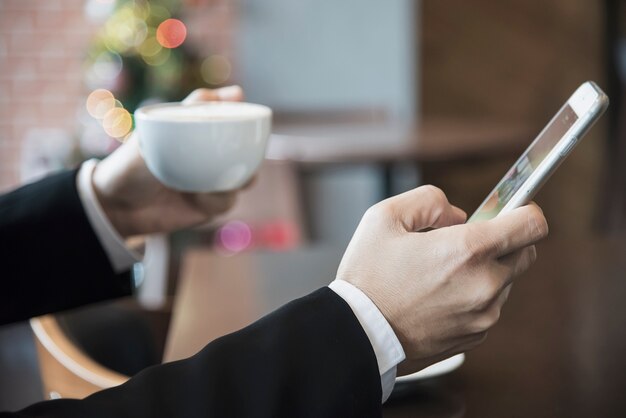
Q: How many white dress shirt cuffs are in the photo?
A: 2